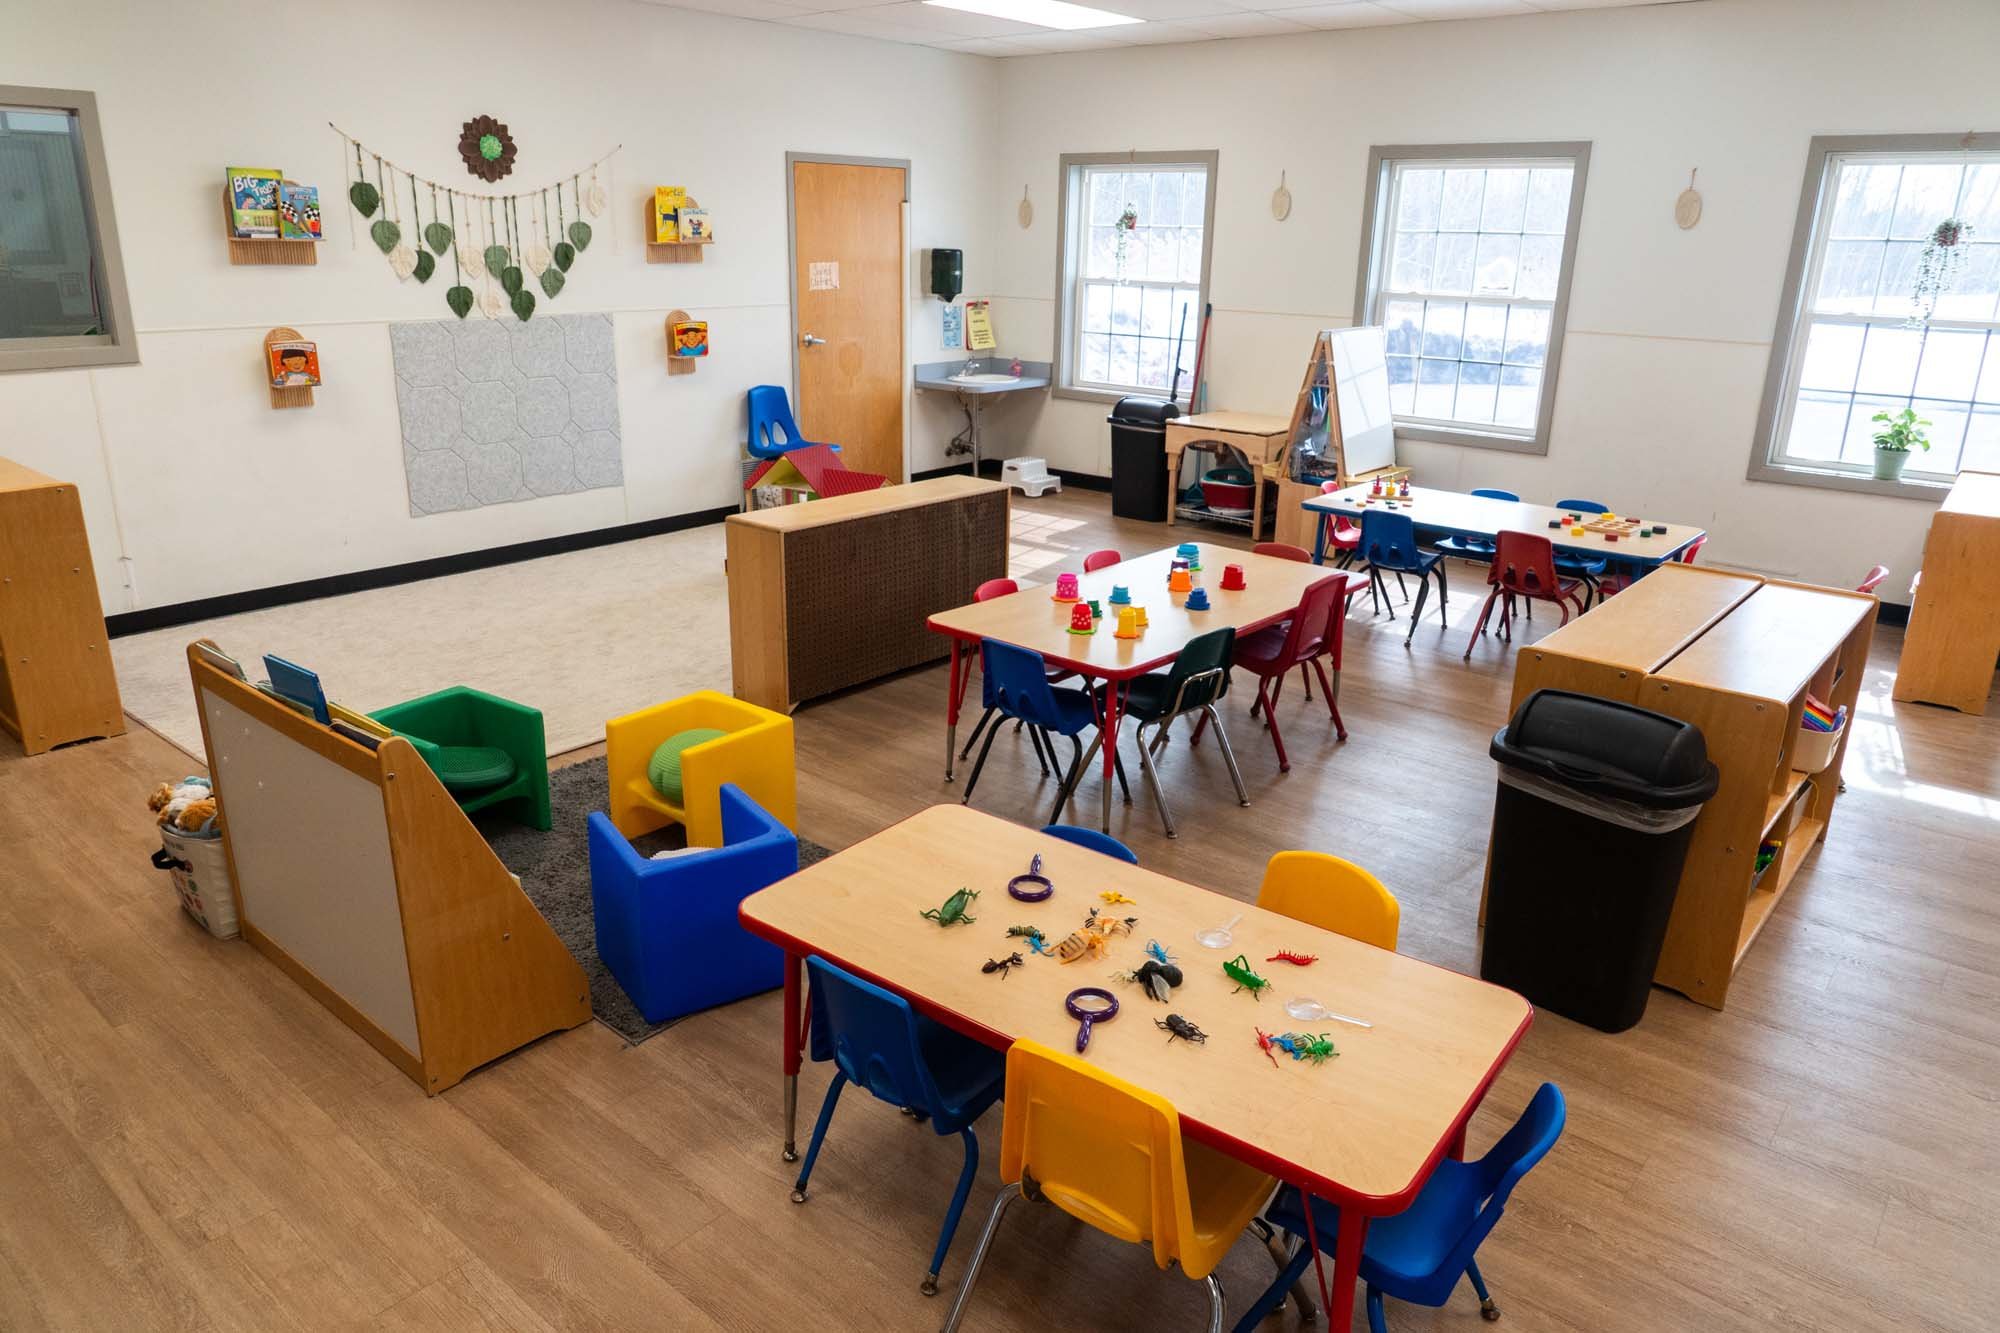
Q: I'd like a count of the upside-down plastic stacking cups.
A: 11